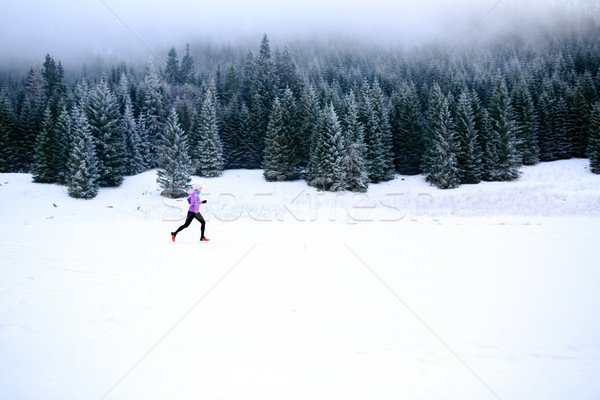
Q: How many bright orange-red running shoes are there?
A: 2